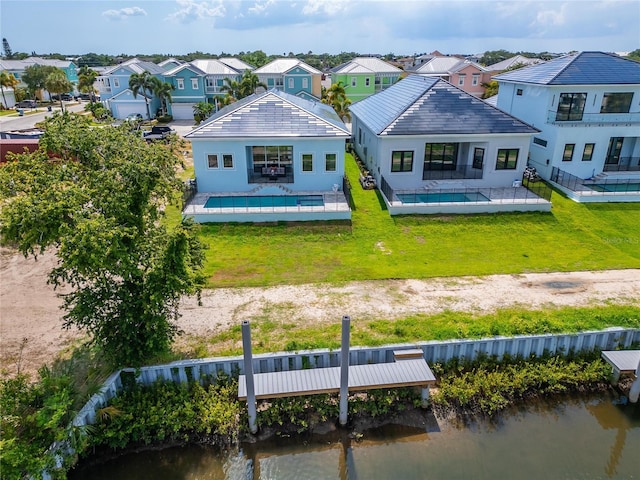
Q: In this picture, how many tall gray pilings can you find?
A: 2